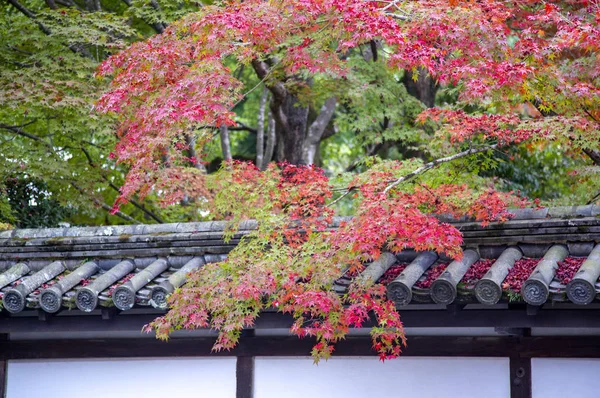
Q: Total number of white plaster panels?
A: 3